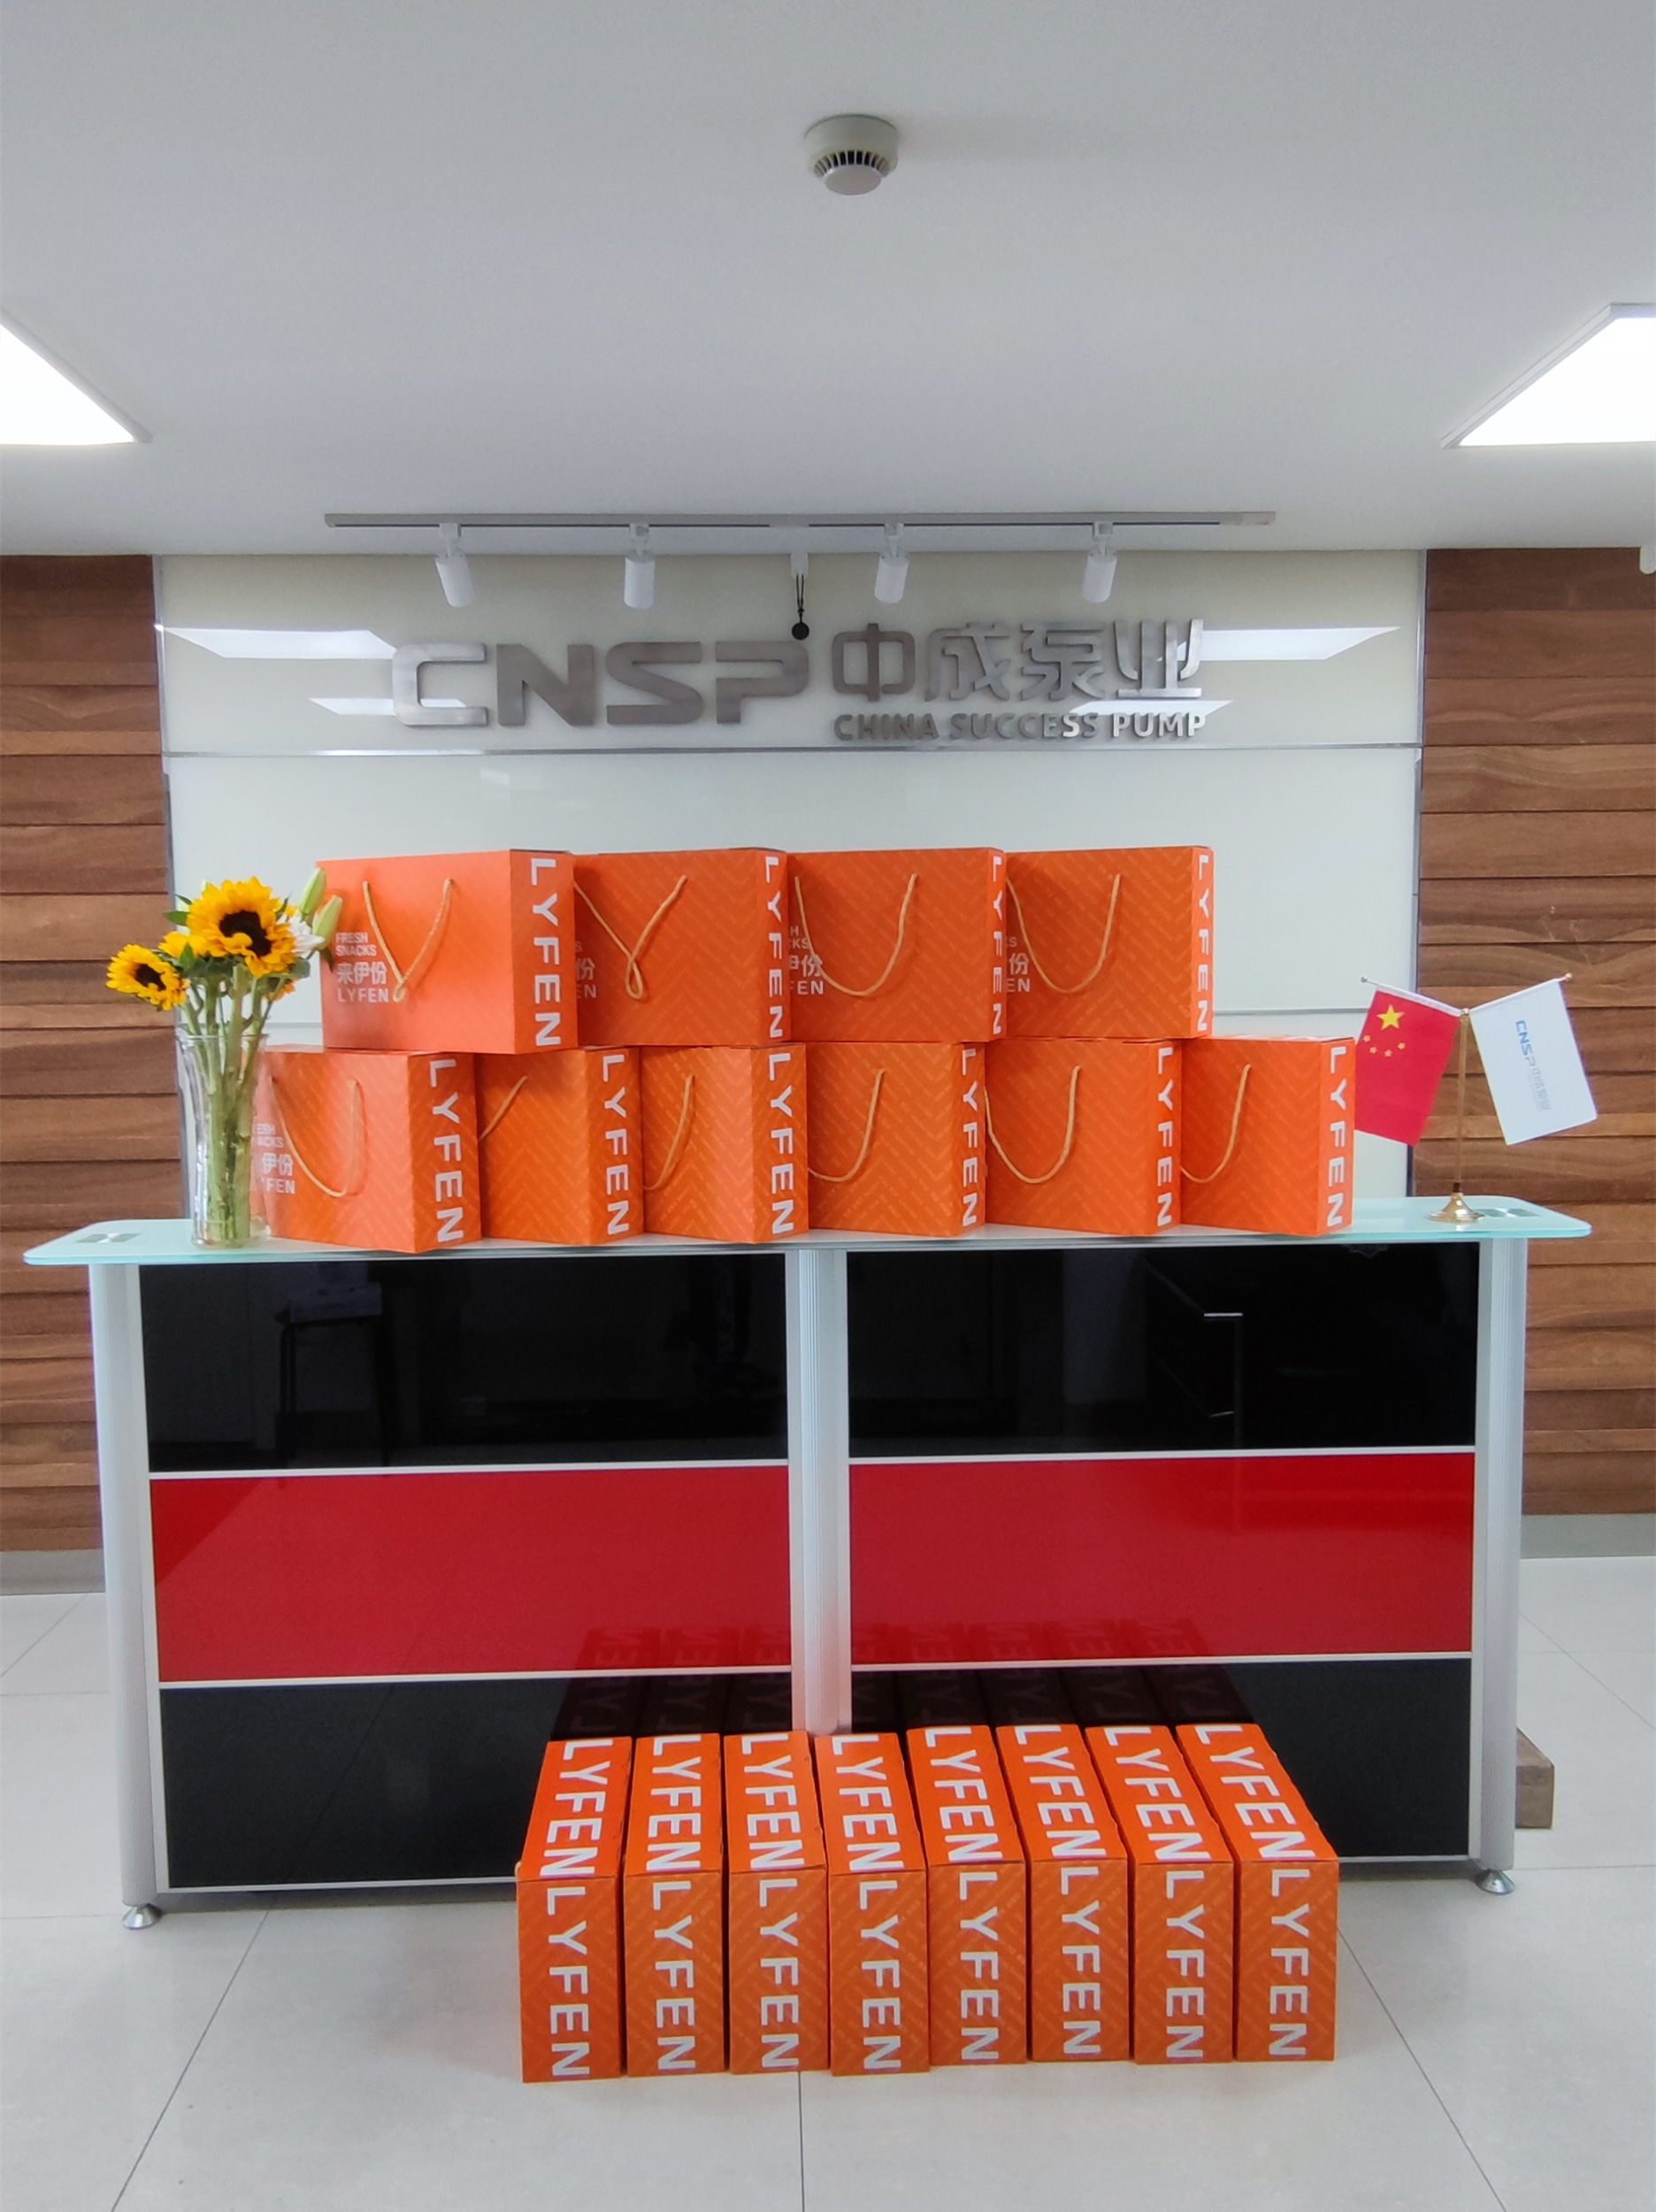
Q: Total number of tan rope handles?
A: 10